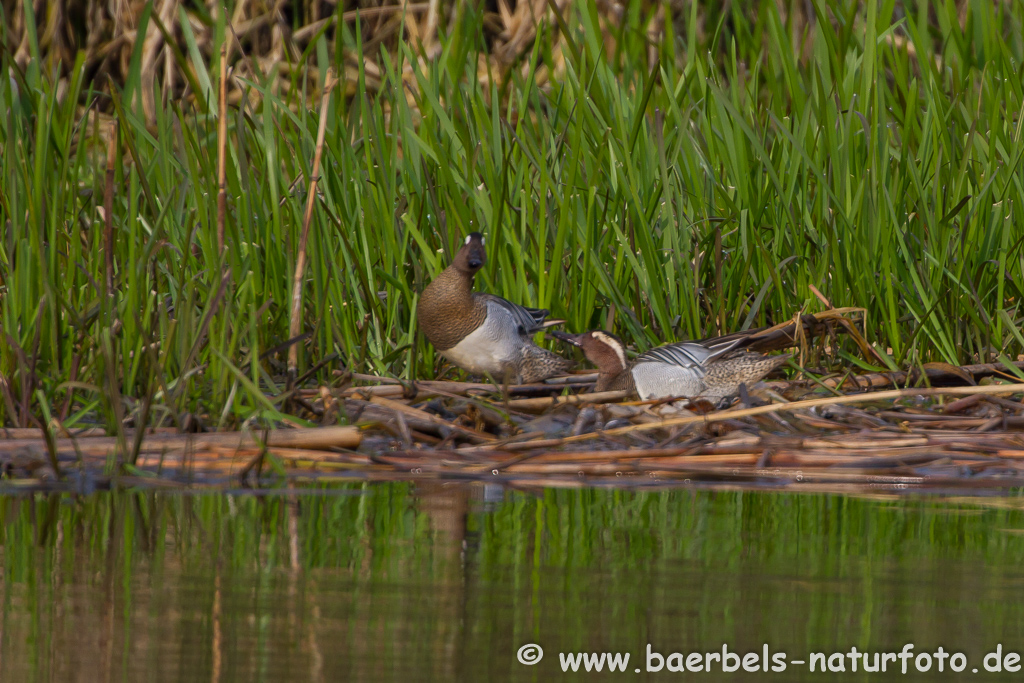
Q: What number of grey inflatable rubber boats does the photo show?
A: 0